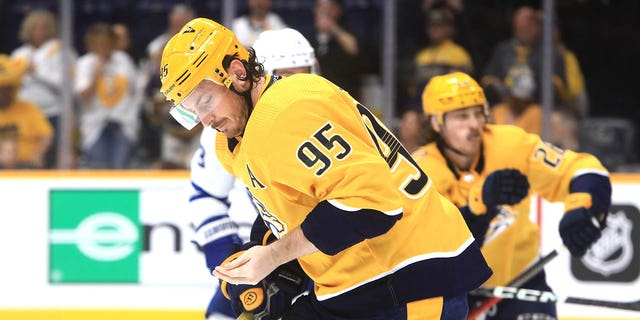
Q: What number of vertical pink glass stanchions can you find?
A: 0